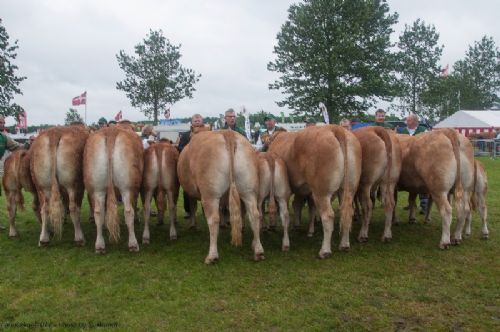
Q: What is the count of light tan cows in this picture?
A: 10